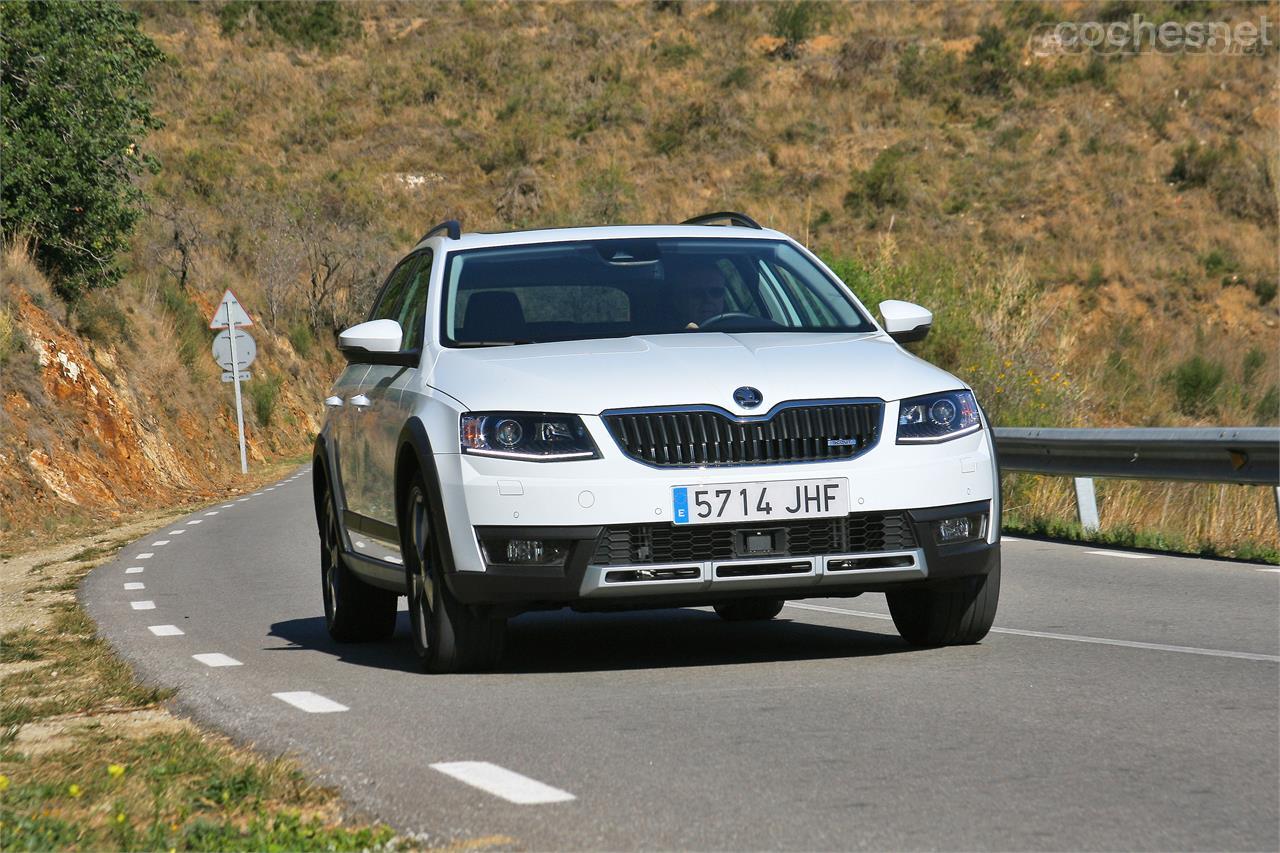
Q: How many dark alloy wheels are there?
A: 2